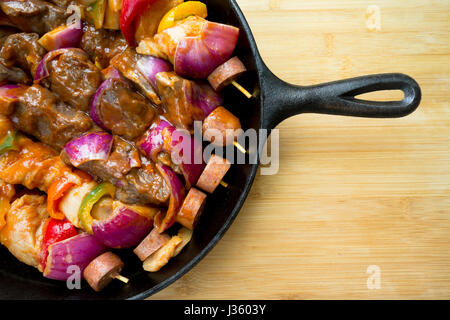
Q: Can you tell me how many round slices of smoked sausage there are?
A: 6